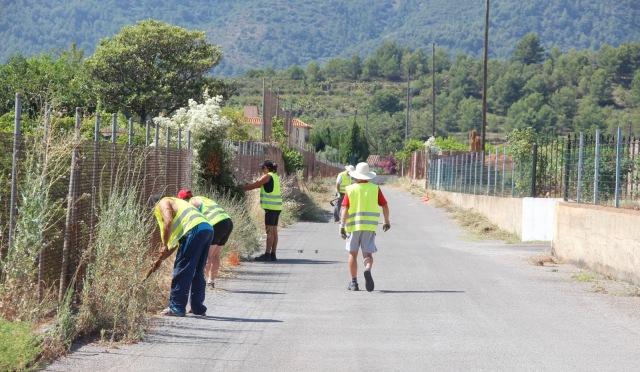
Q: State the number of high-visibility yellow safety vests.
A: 5